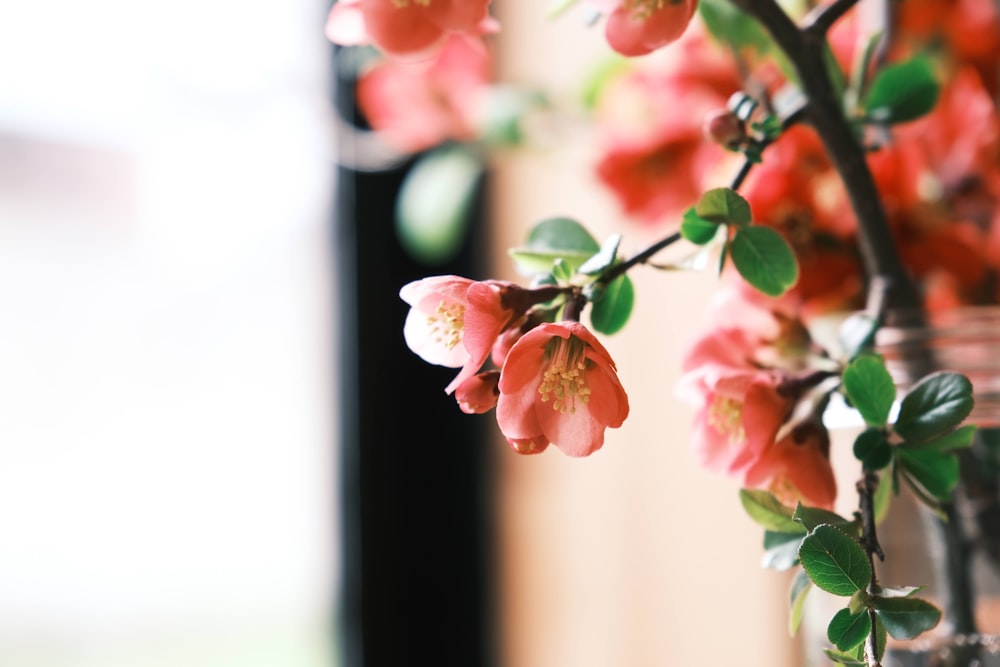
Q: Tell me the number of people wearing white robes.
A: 0